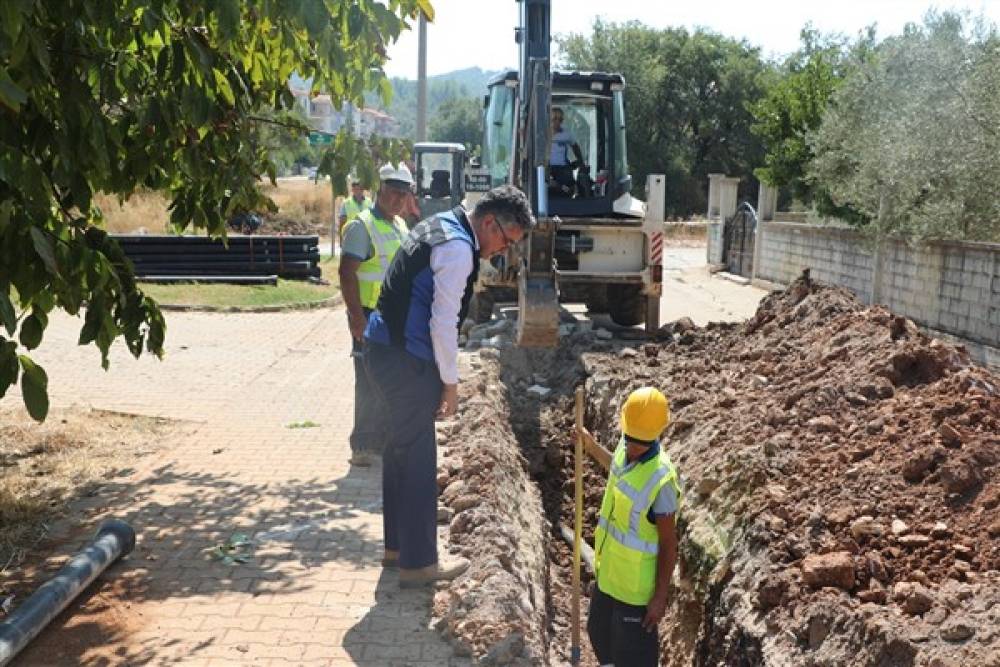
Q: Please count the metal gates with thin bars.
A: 1